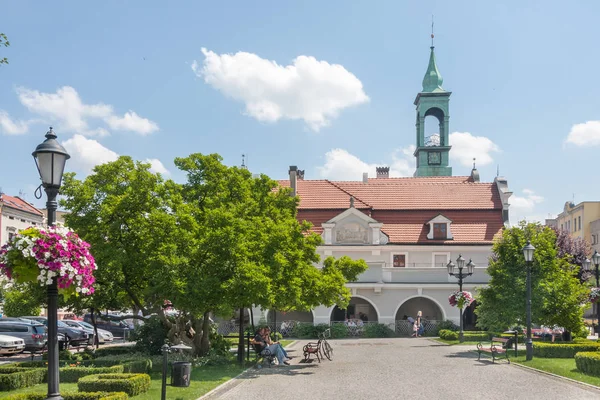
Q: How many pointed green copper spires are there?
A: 1